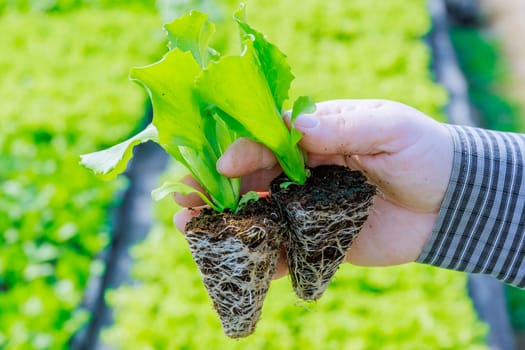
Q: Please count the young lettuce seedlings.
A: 2